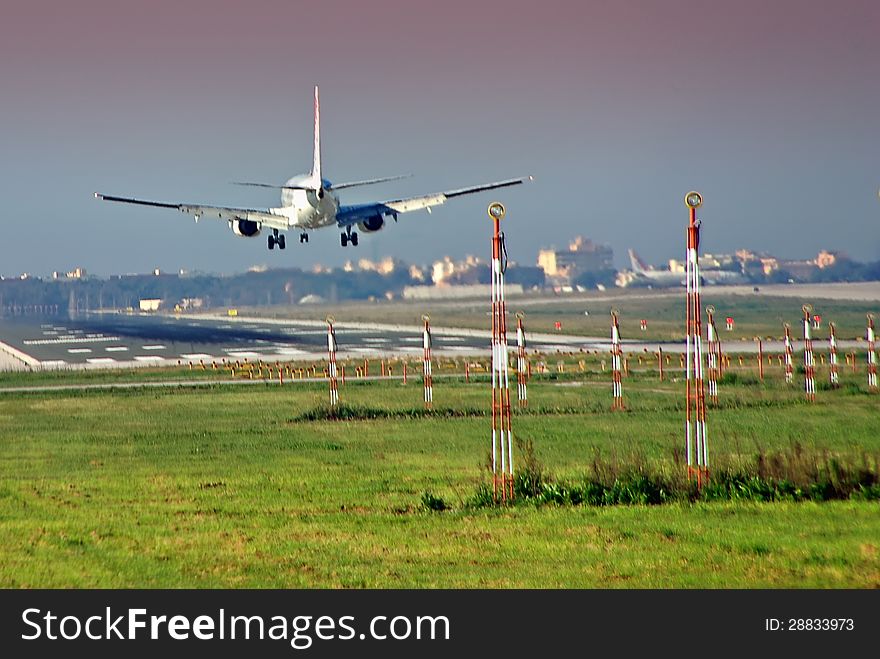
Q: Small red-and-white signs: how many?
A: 4